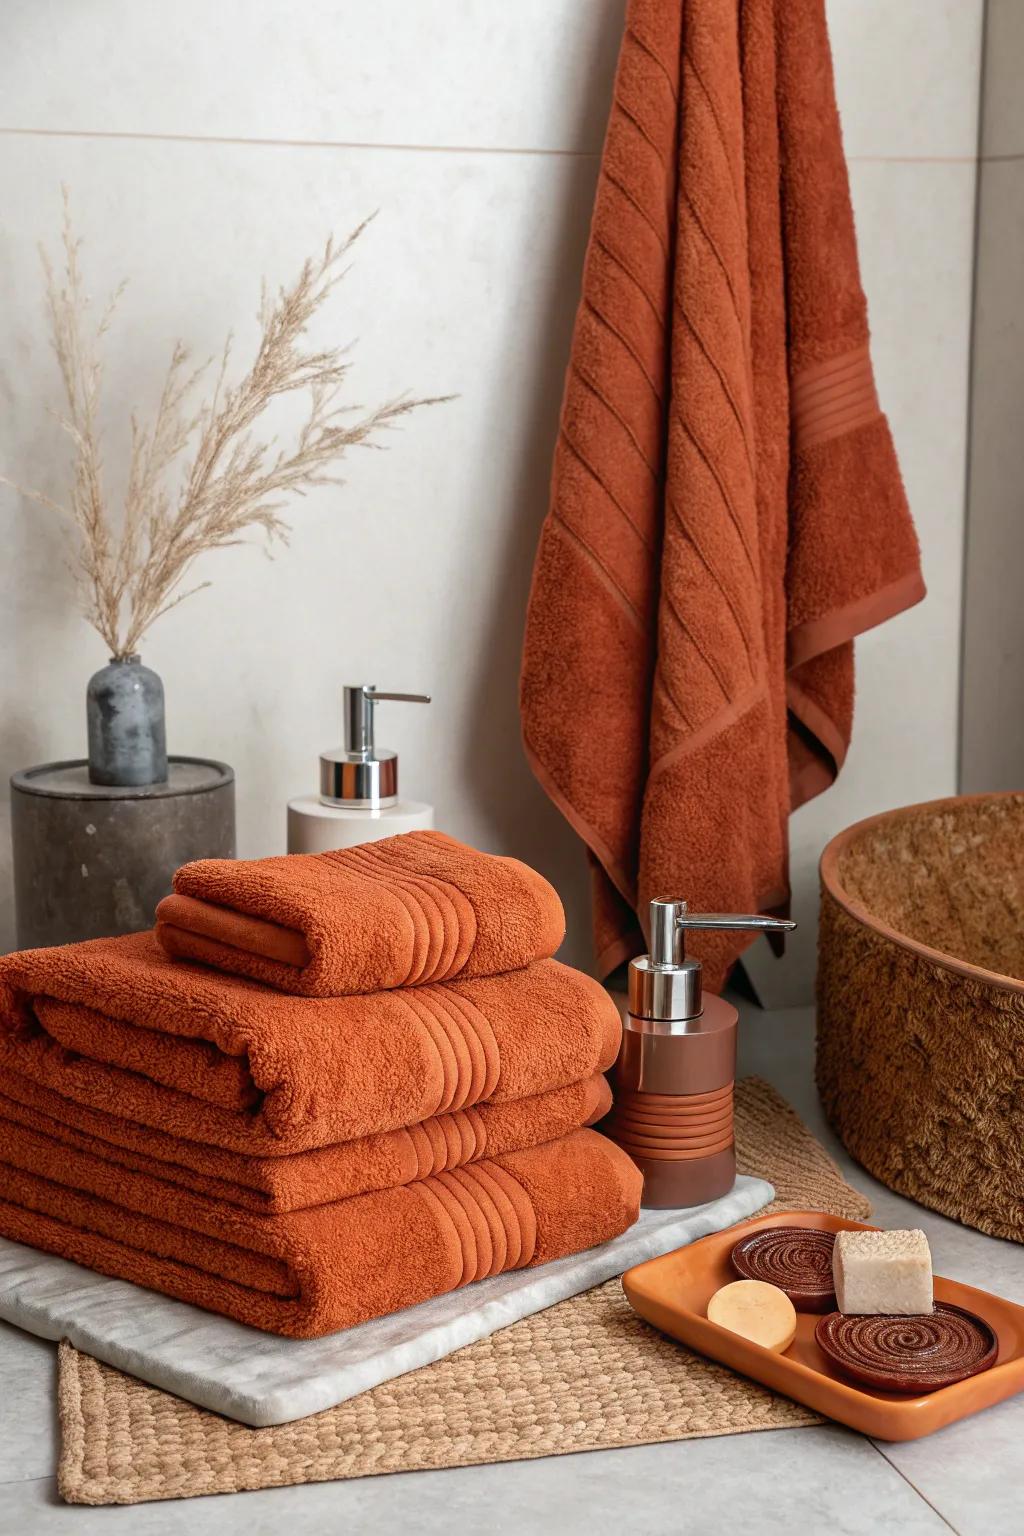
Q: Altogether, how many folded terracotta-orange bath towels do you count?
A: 4